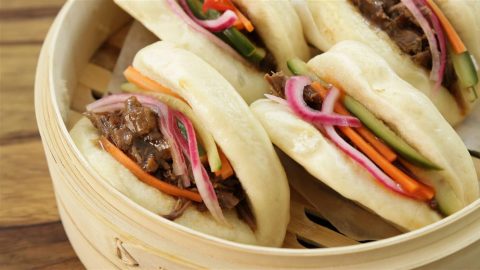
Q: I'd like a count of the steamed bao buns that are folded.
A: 4